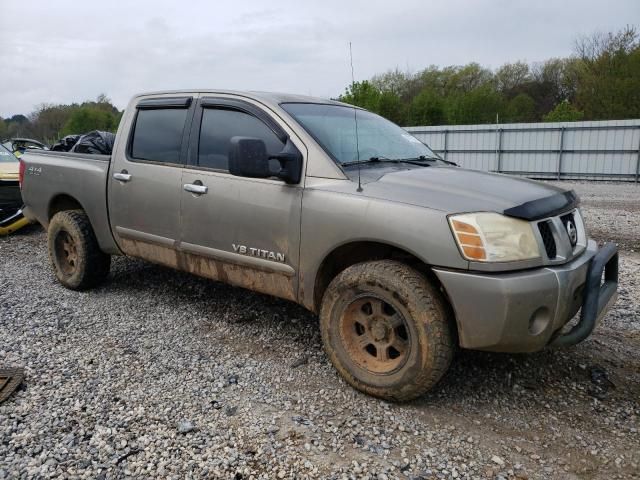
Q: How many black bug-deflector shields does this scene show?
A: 1